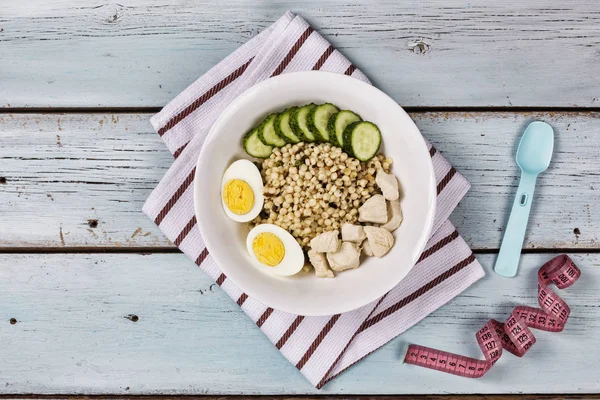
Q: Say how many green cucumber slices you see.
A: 7